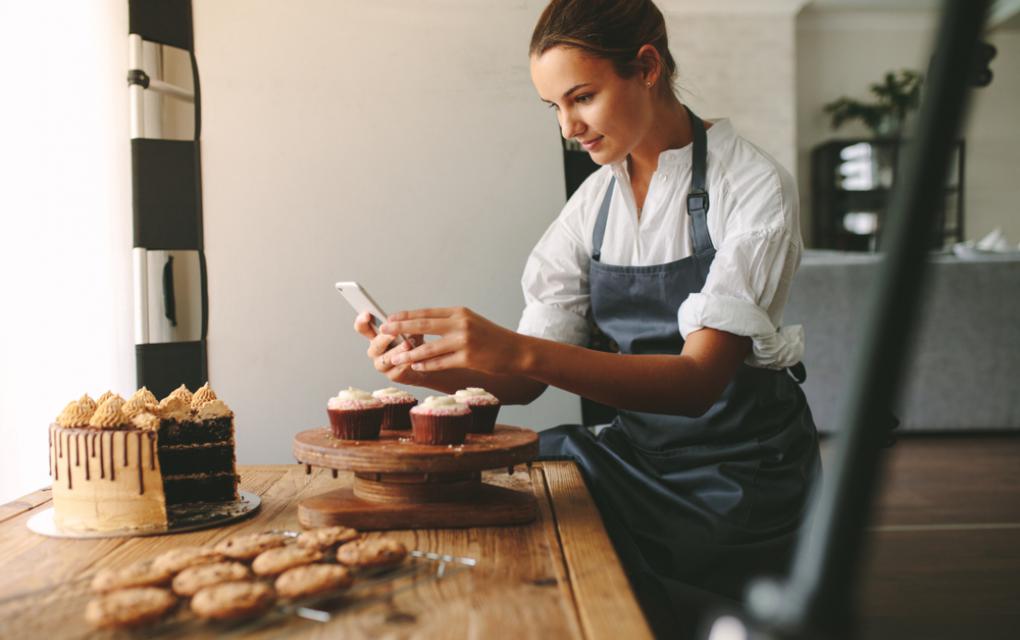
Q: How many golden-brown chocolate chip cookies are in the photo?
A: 10